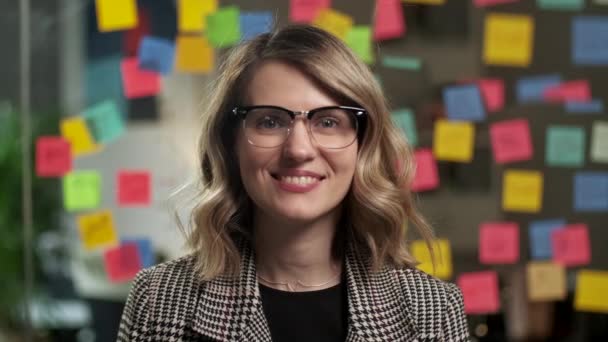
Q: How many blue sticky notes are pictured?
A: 9